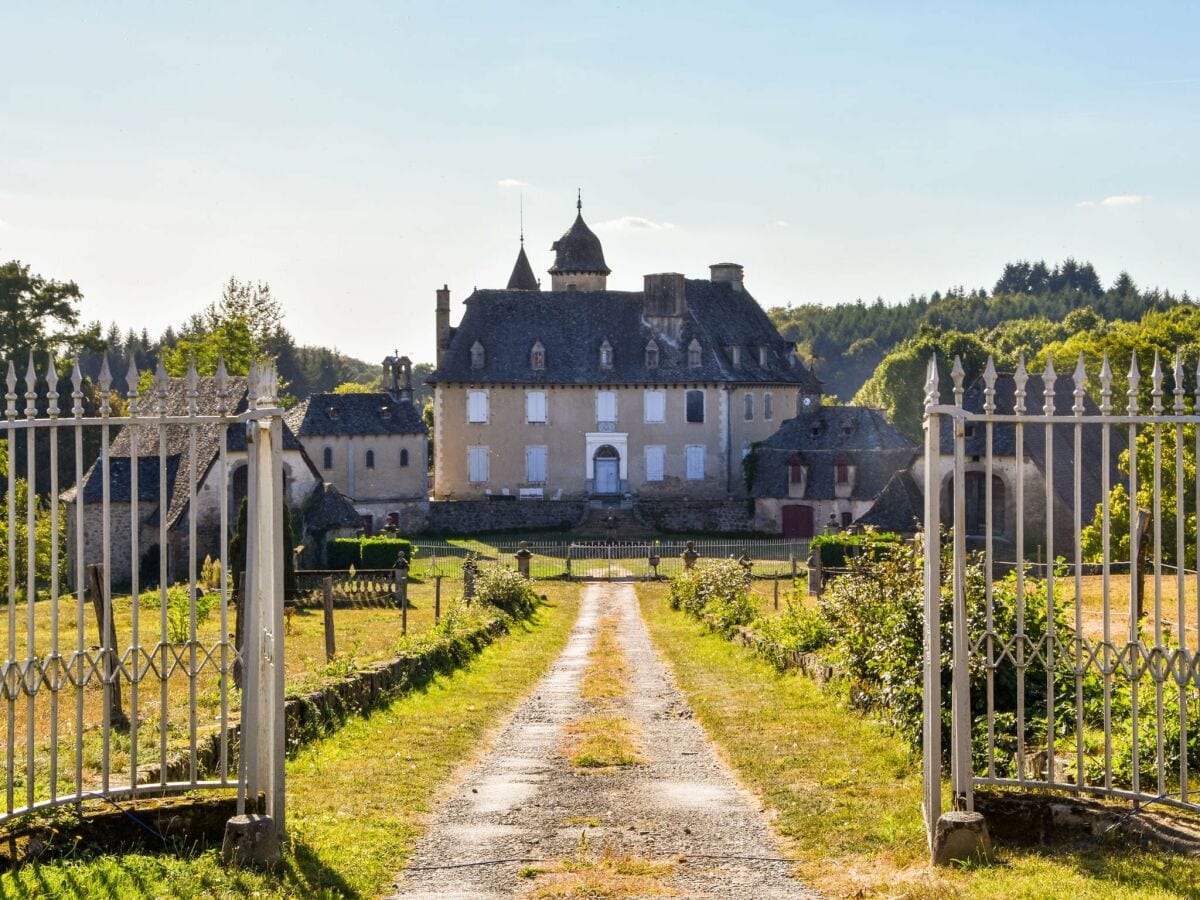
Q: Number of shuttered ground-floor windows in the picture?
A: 4